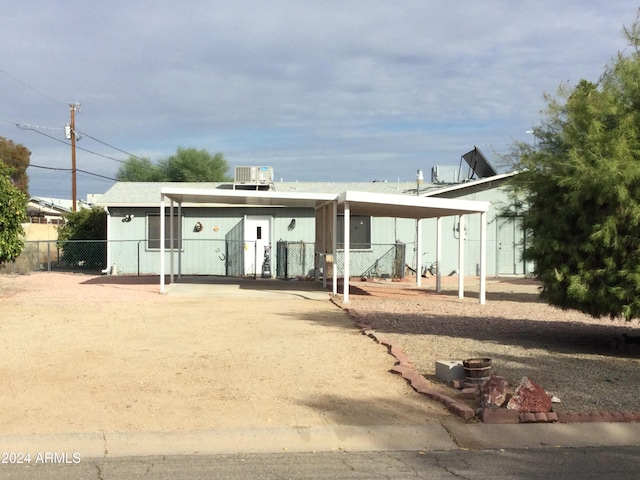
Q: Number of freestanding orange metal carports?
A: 0